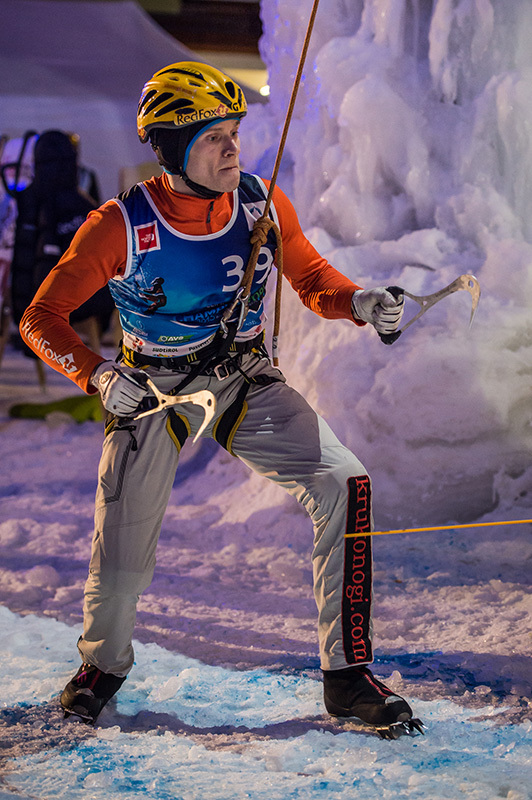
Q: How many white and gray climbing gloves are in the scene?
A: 2